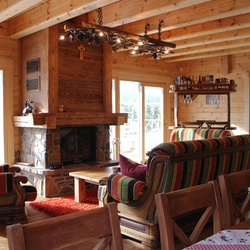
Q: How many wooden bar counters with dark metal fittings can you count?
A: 1